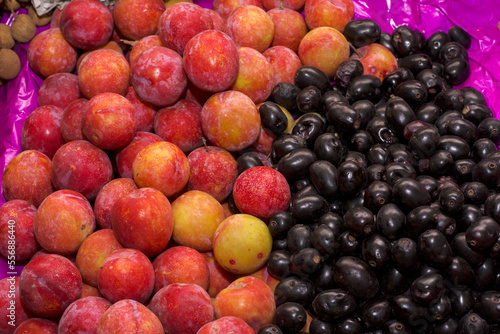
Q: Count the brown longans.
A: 5